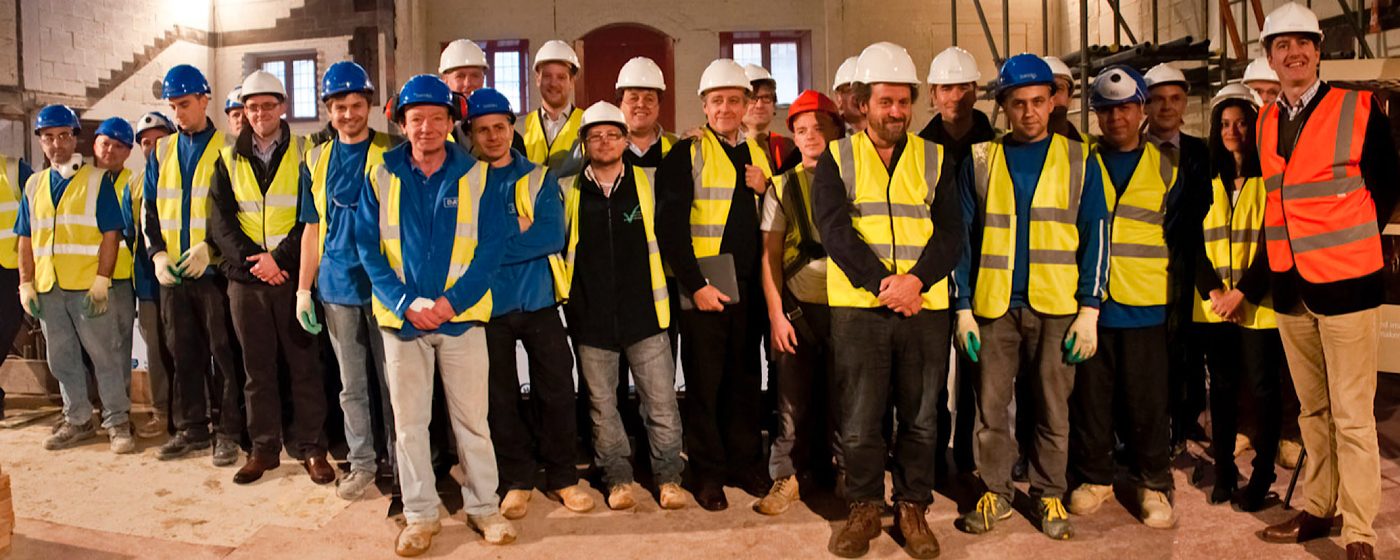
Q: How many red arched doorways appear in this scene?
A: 1